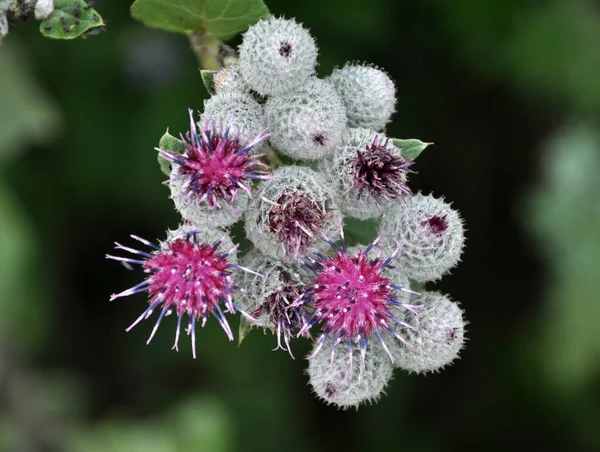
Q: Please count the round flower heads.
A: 14